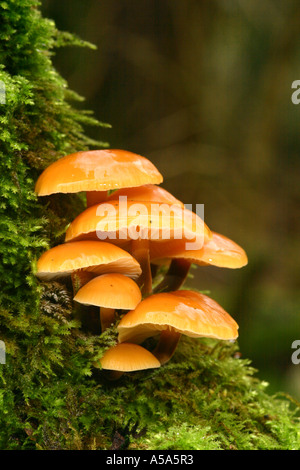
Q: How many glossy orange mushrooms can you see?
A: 8